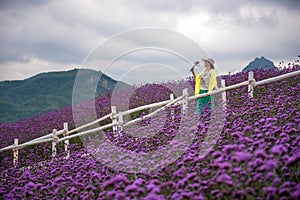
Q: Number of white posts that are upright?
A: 9